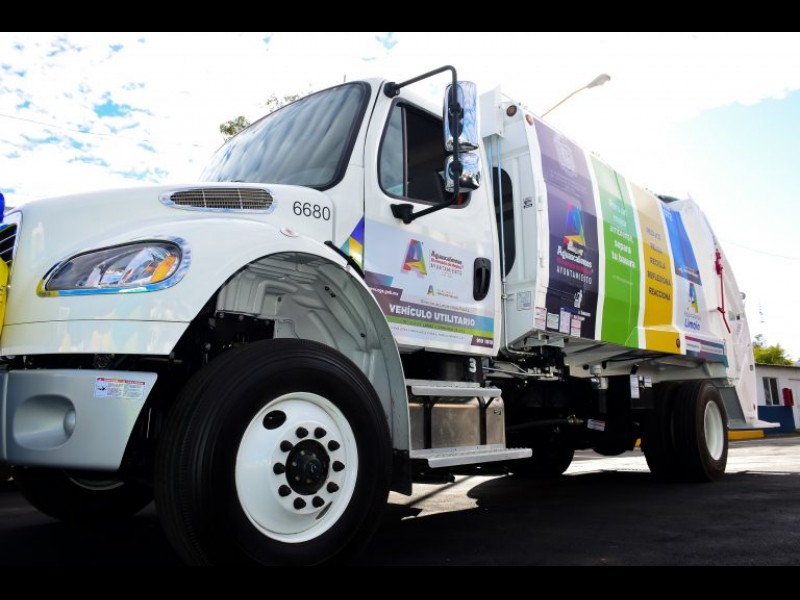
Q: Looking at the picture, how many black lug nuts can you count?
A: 10